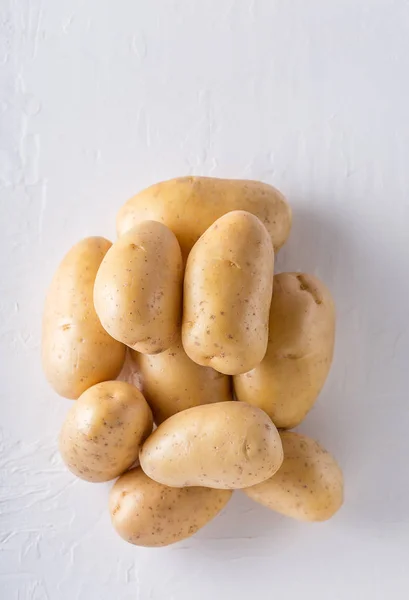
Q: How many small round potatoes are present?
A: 1